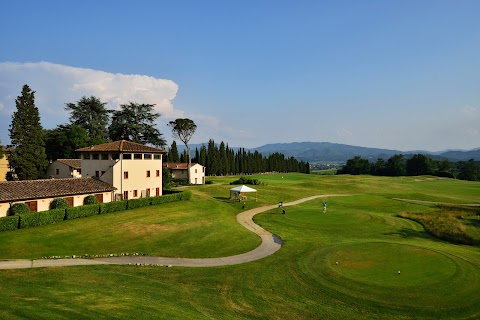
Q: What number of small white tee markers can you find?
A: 2